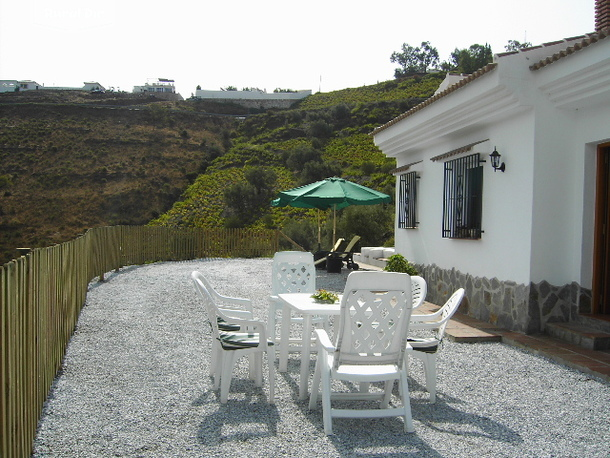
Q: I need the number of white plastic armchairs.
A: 6